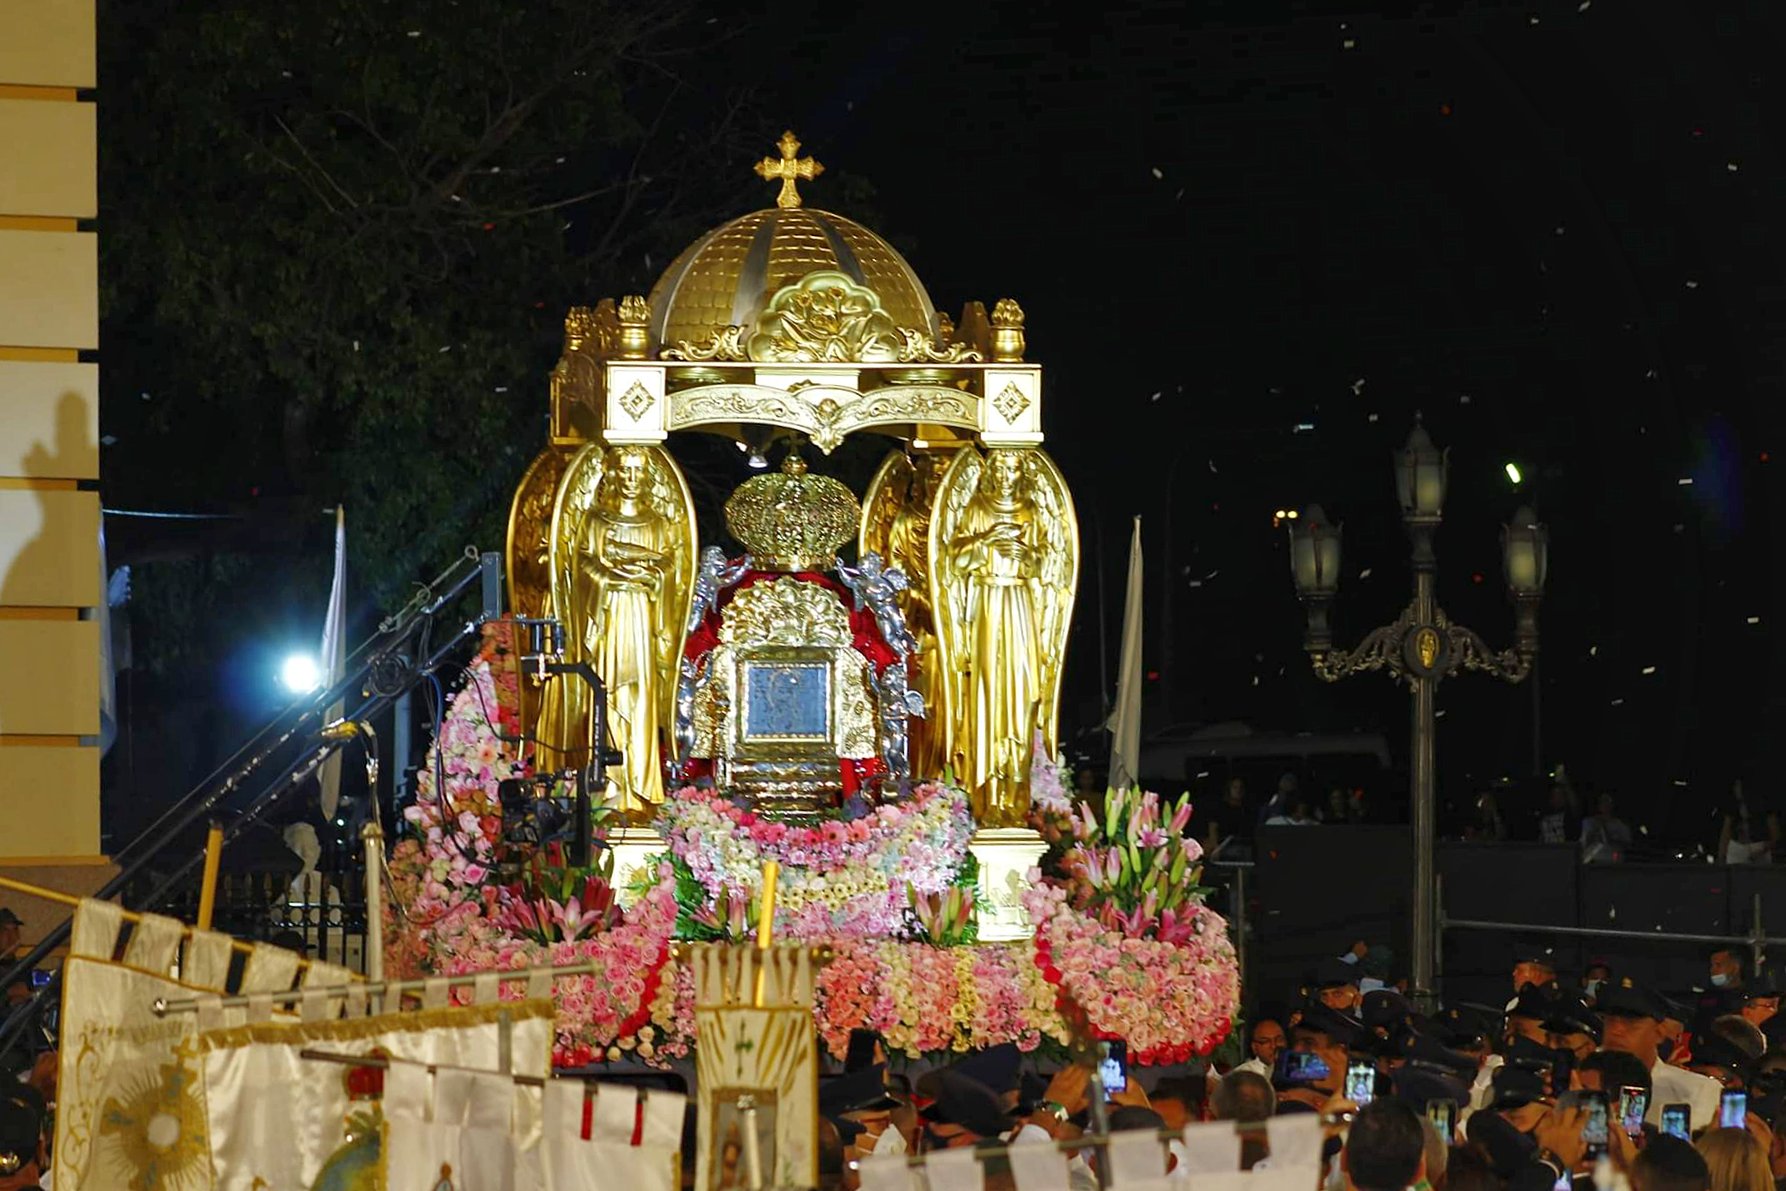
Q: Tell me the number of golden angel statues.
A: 4